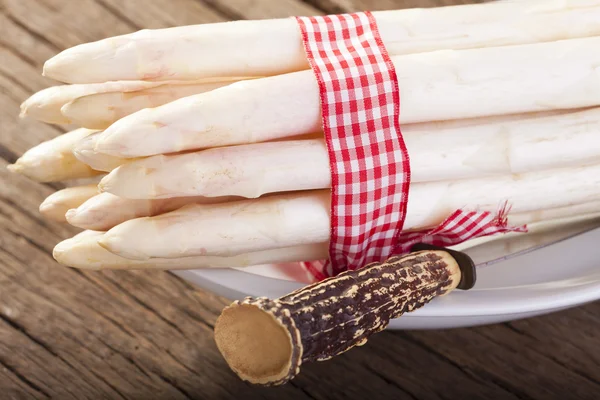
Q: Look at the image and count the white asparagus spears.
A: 11